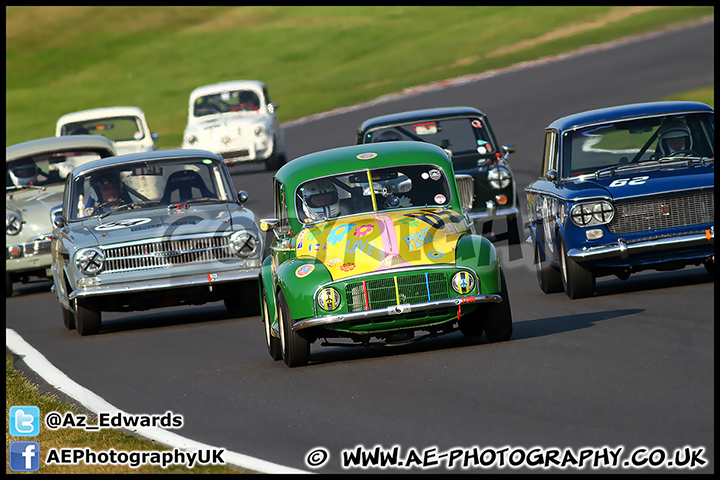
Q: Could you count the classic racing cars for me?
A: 7